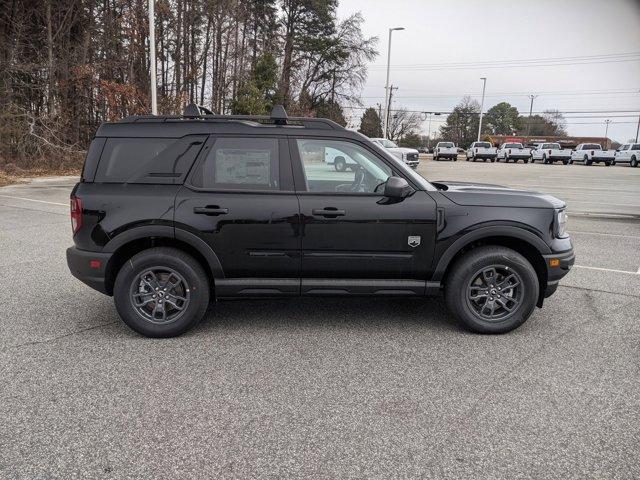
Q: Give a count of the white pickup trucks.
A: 7